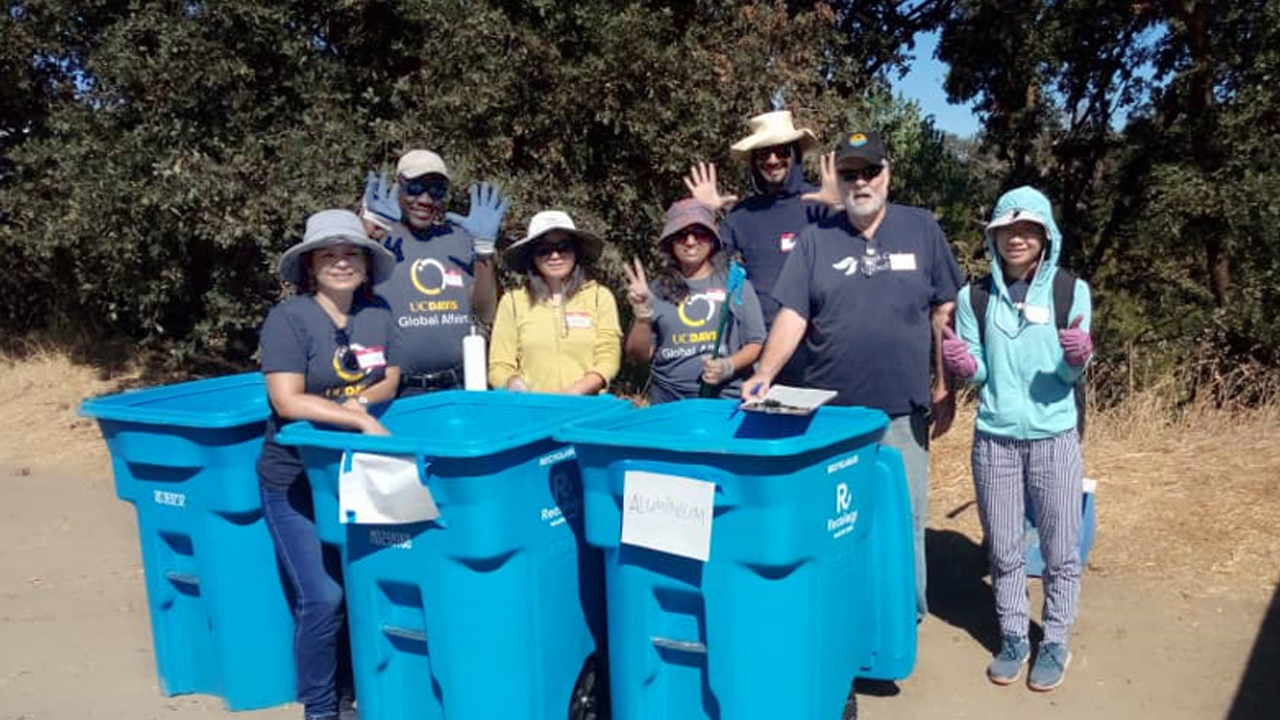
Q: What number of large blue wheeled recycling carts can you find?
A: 3